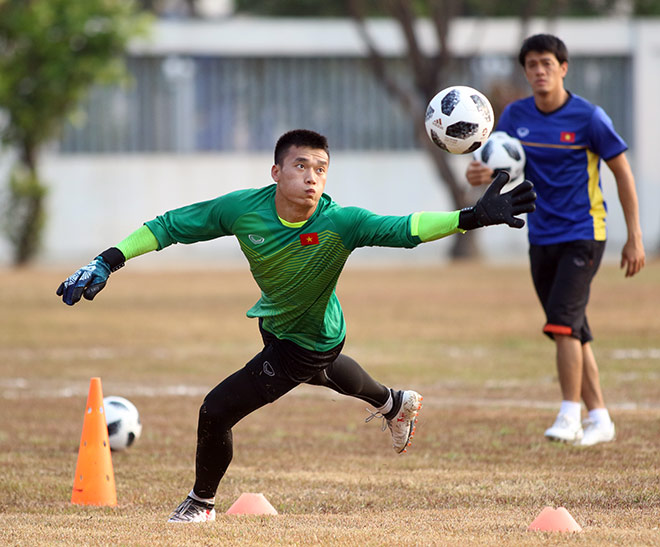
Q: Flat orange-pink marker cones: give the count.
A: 2